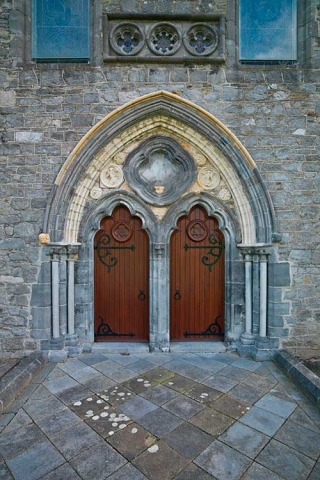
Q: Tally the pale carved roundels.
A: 6